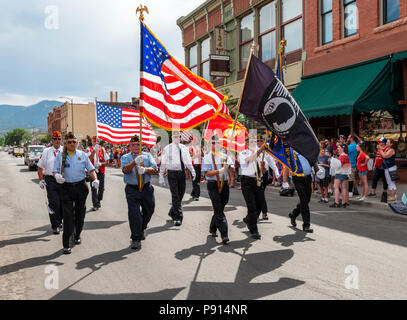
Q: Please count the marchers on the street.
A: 10